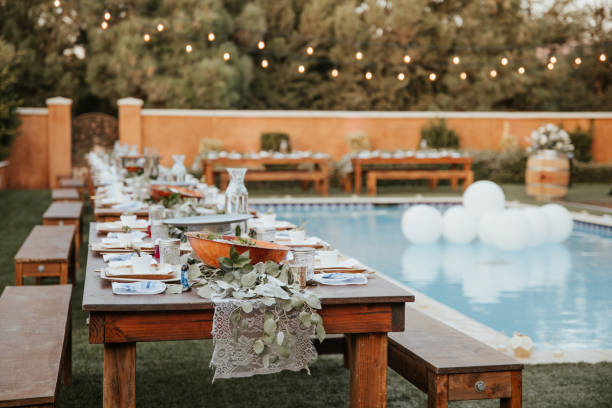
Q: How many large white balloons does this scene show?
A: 7